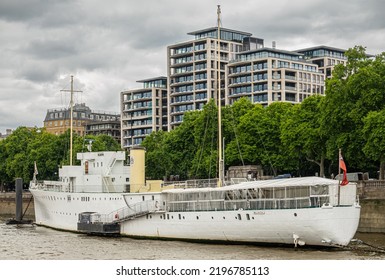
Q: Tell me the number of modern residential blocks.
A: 4